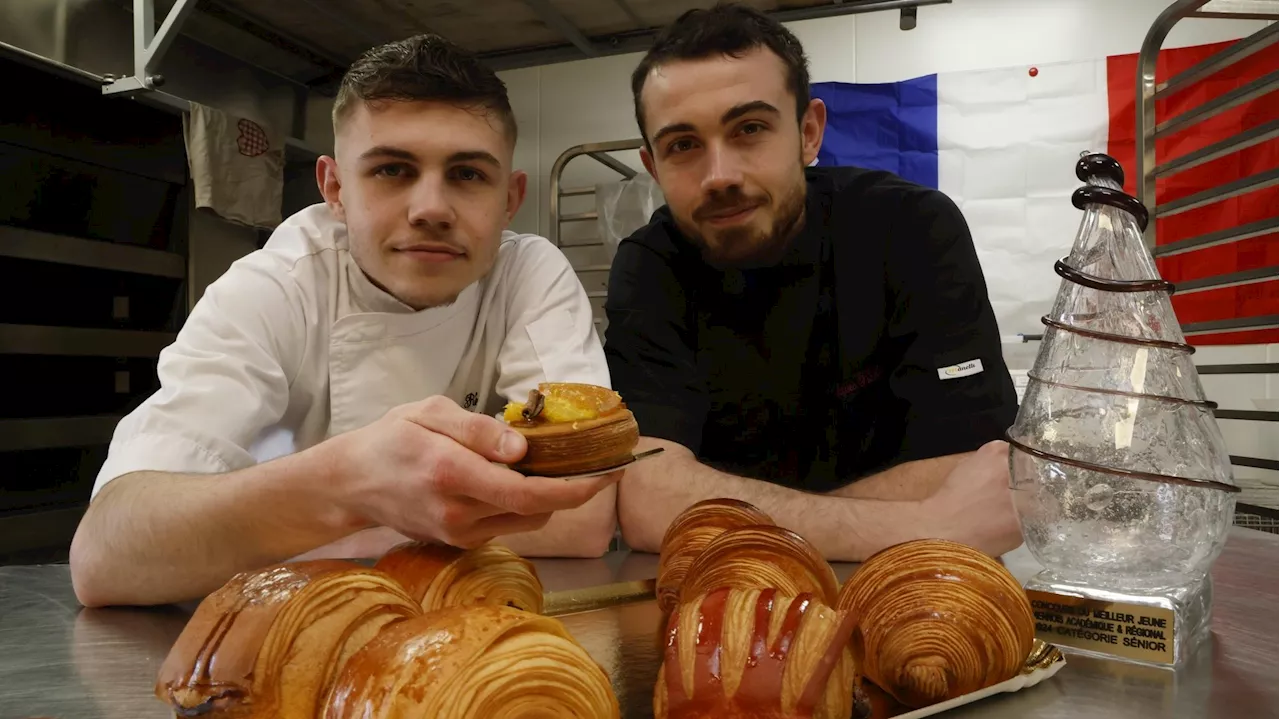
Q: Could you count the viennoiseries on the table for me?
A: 7